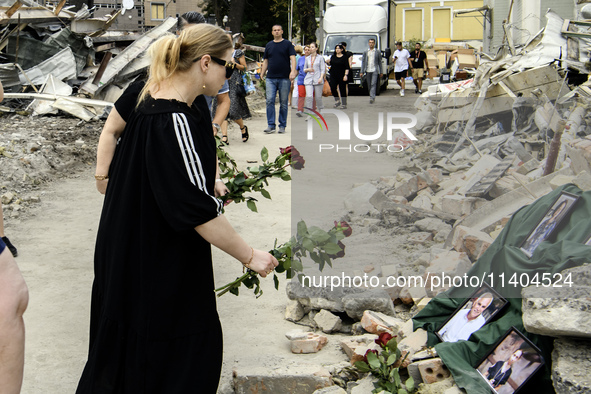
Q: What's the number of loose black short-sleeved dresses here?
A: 1